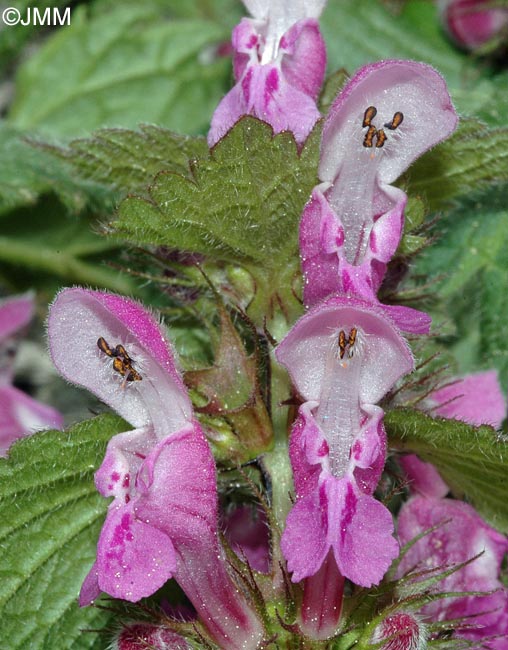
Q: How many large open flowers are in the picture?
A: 4